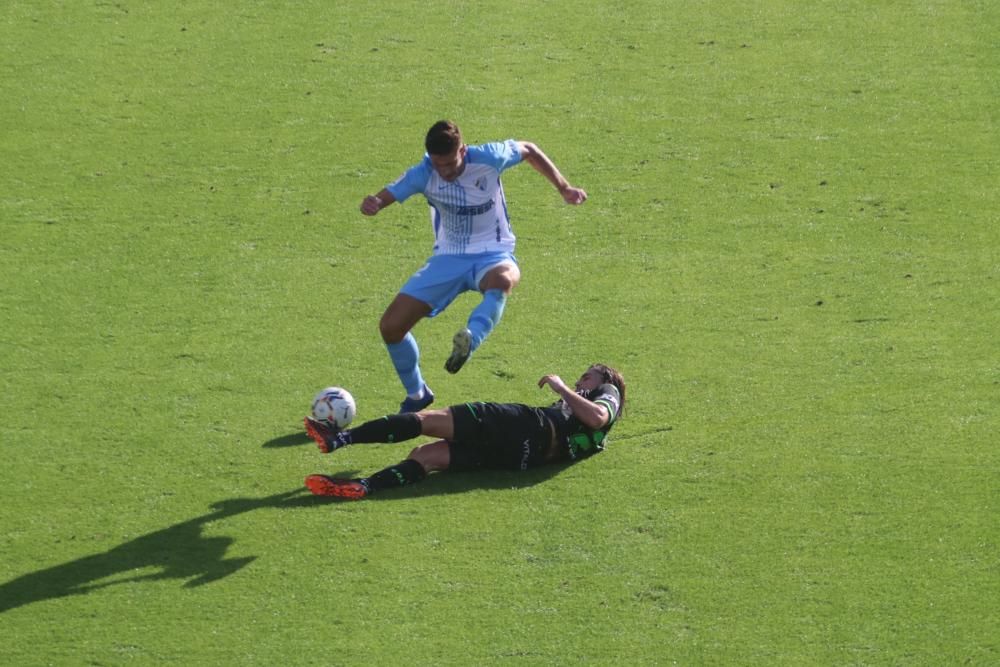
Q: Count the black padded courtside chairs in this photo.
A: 0